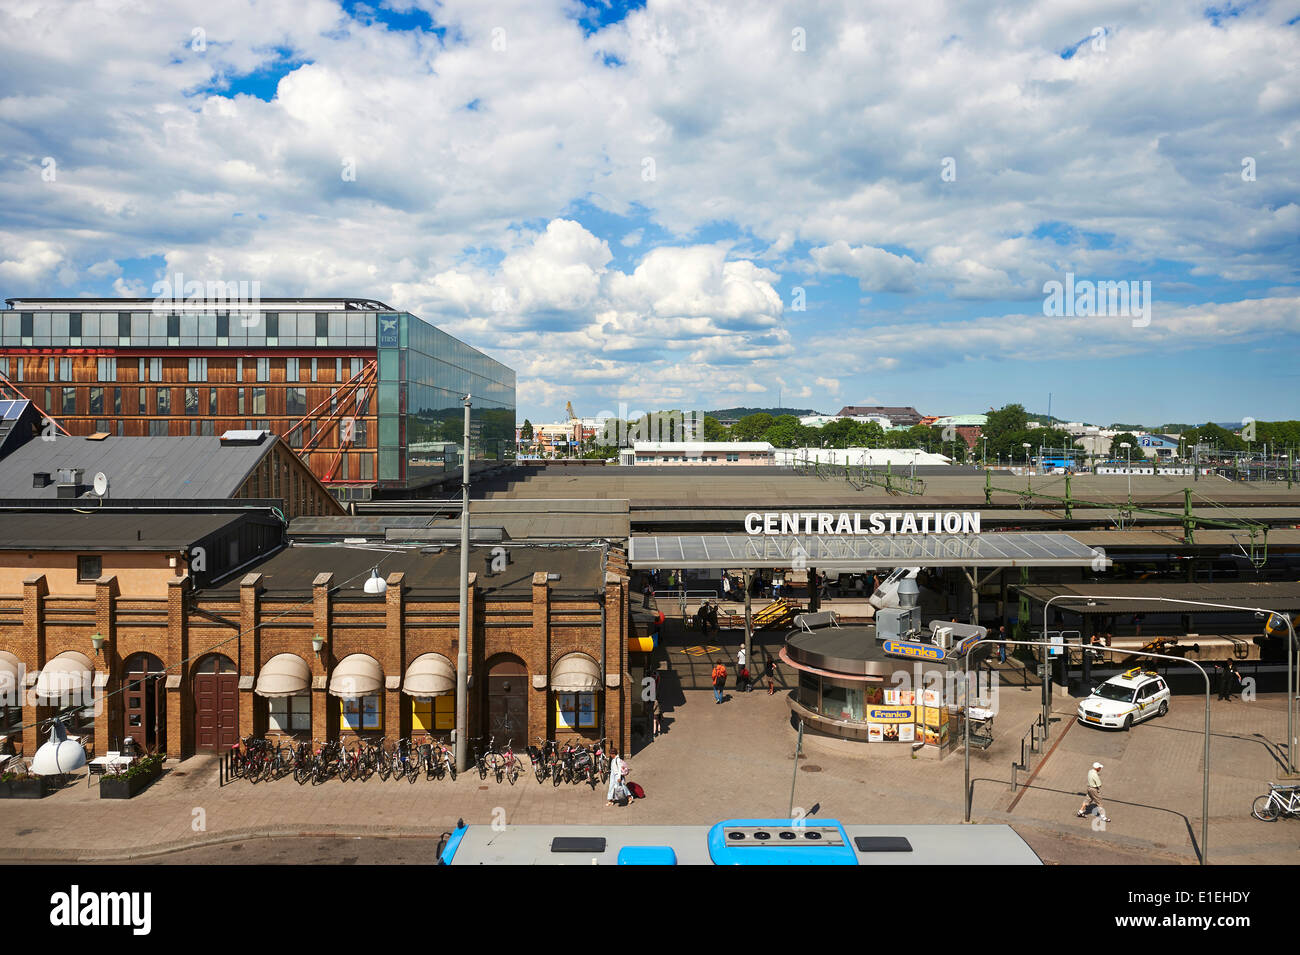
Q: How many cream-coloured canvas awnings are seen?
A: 6